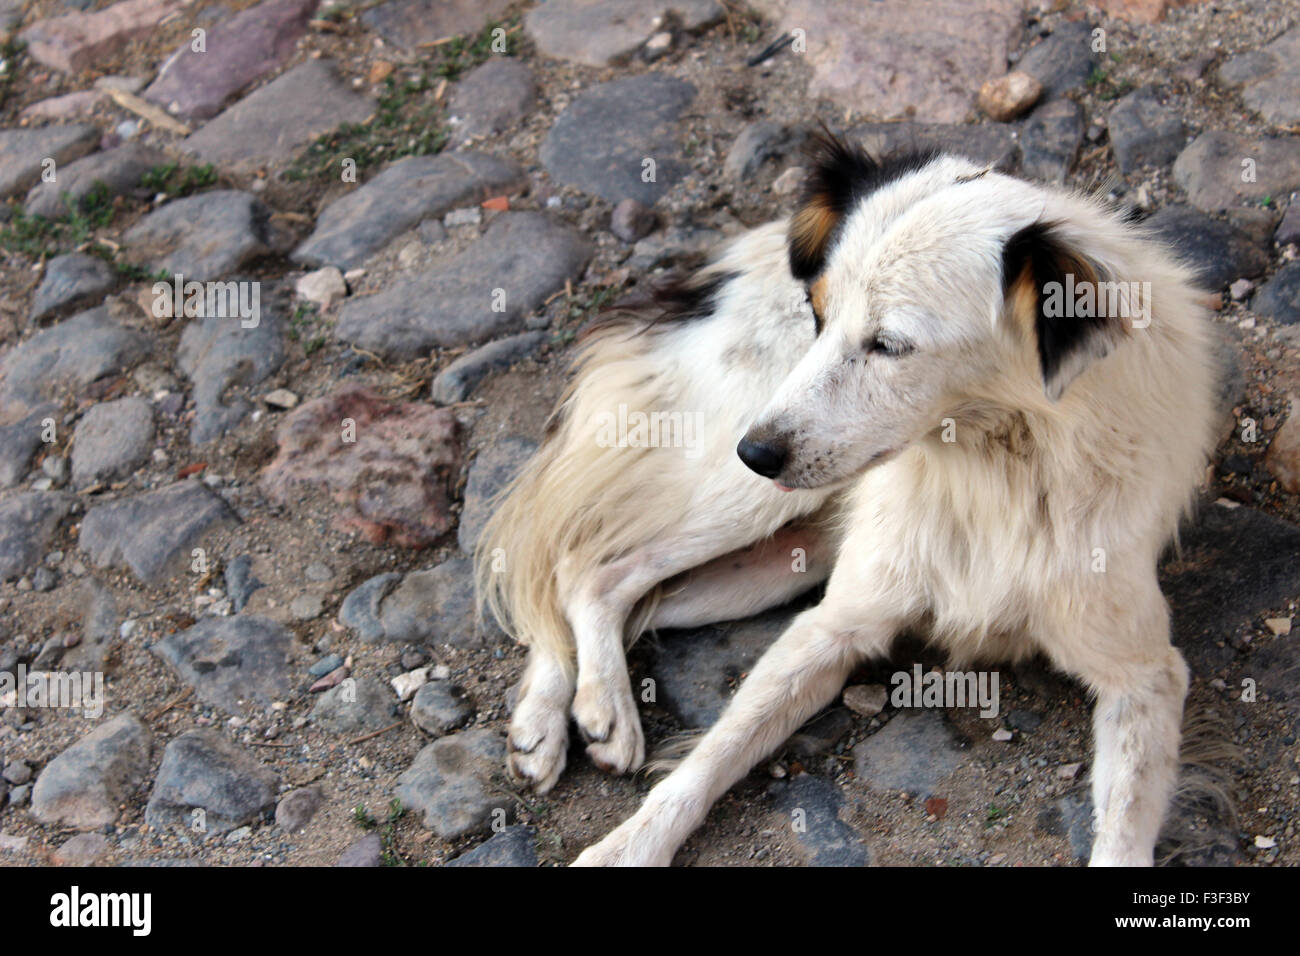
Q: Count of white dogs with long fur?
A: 1